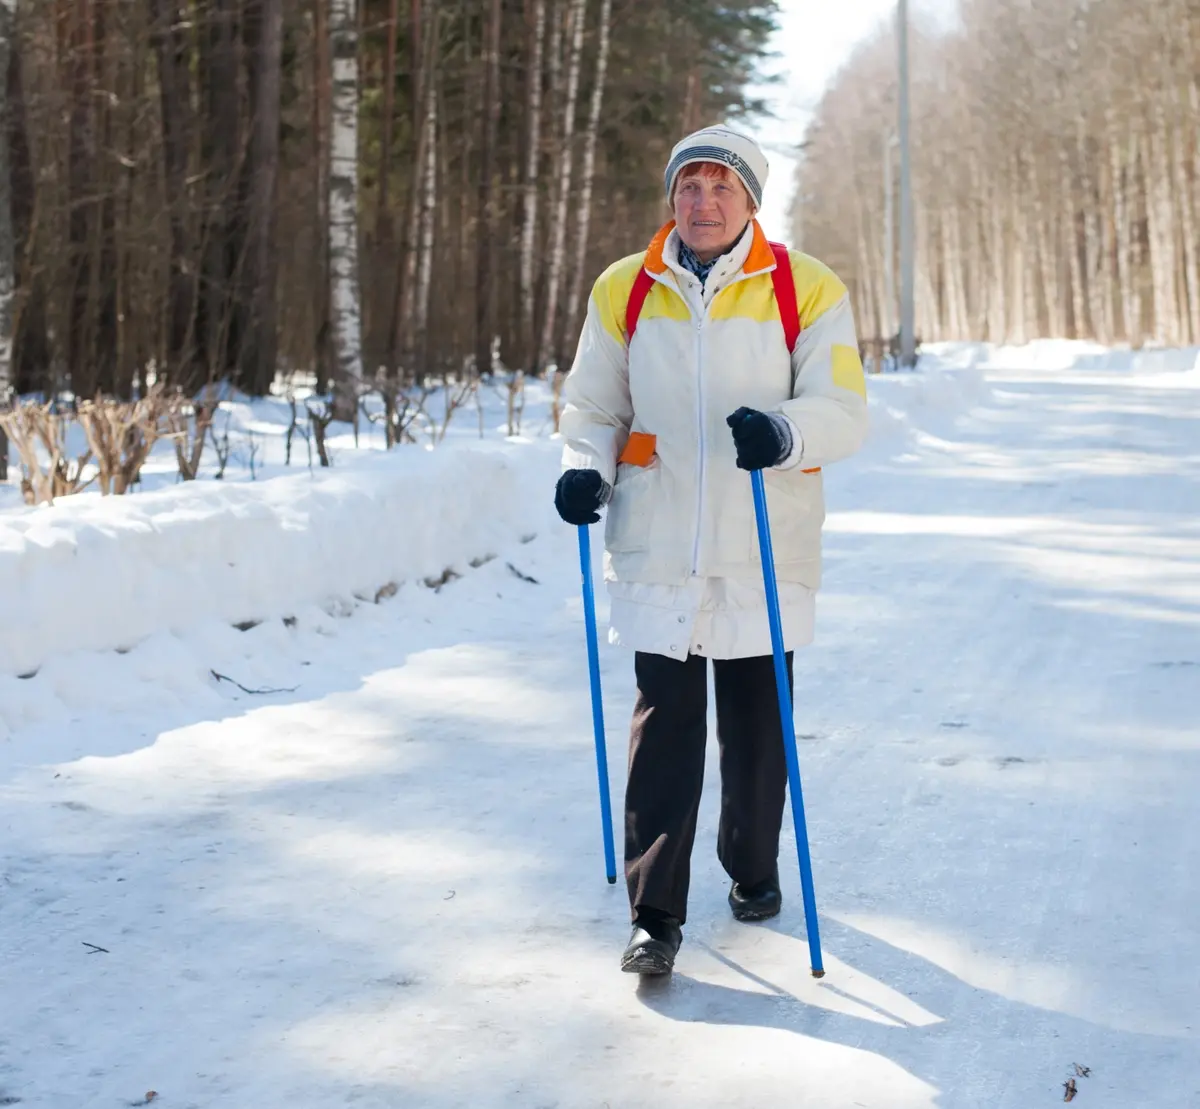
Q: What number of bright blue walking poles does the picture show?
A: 2